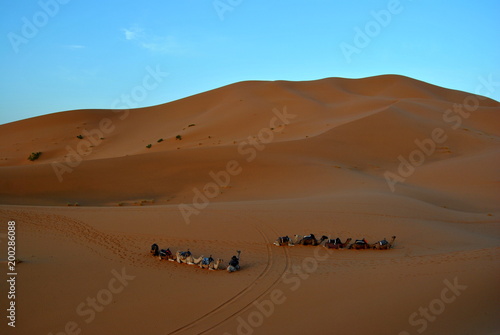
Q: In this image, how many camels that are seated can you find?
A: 10